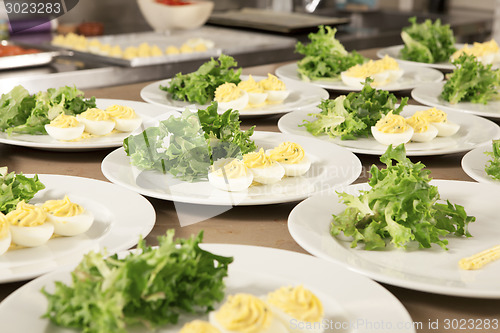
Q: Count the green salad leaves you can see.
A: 11